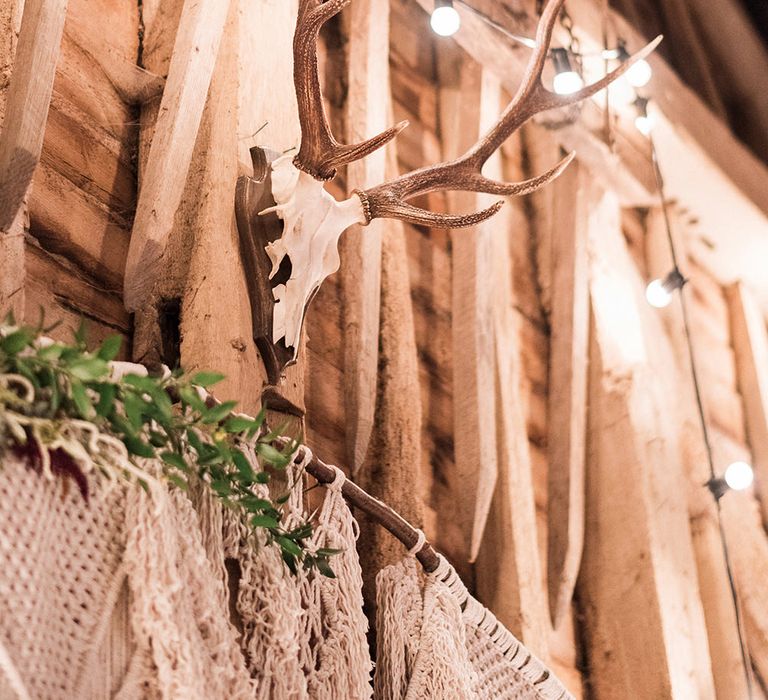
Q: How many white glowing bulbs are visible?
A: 6